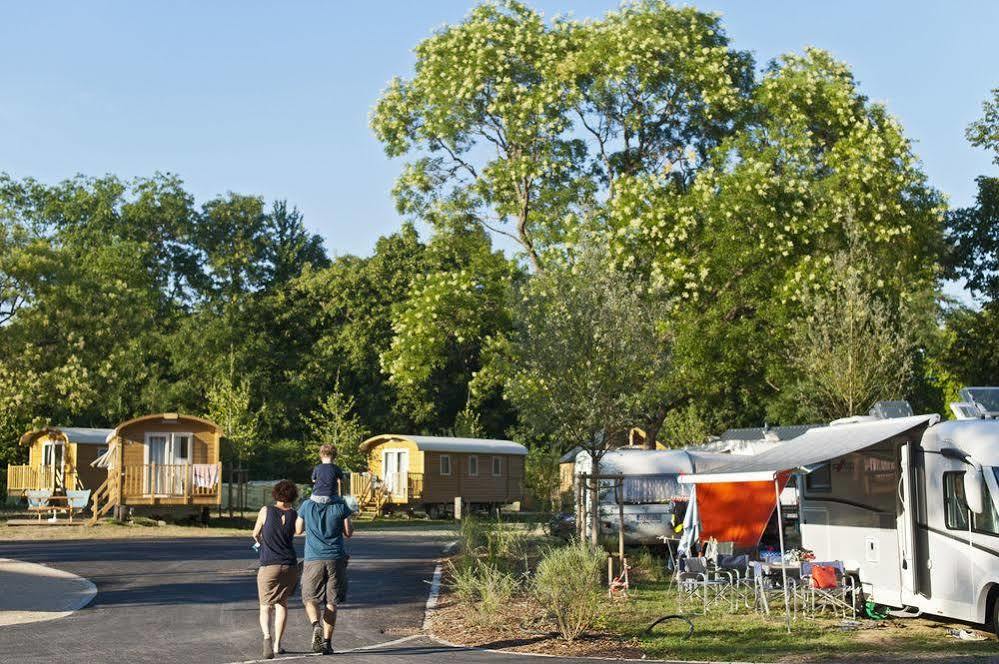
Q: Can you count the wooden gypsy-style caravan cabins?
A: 3